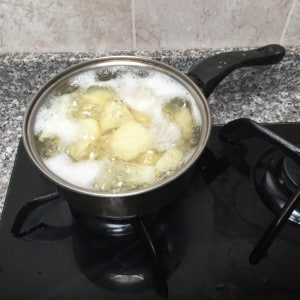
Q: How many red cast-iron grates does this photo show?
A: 0